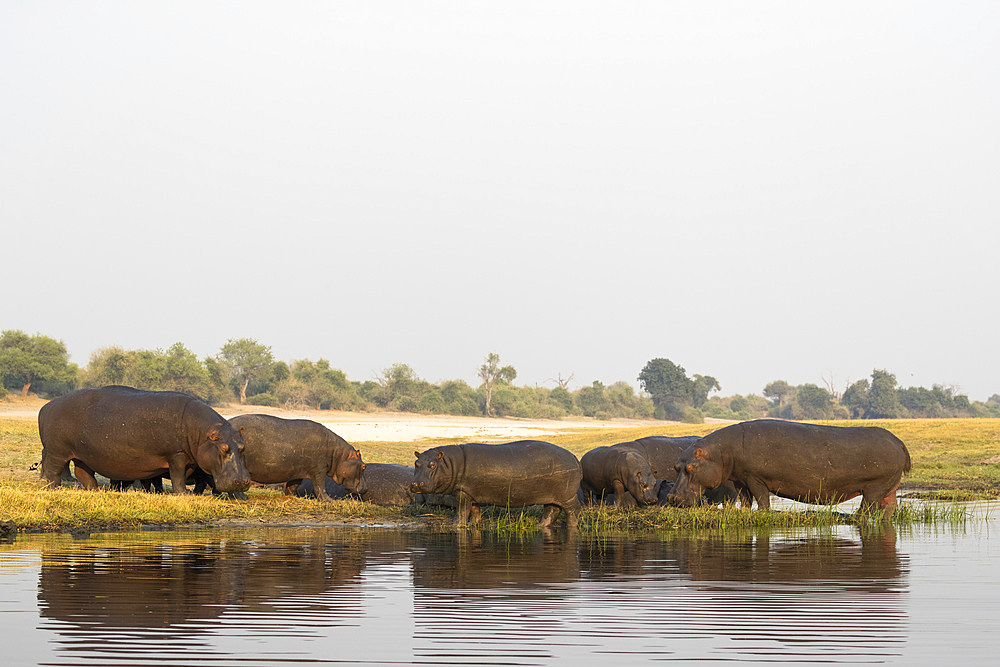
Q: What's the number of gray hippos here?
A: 7